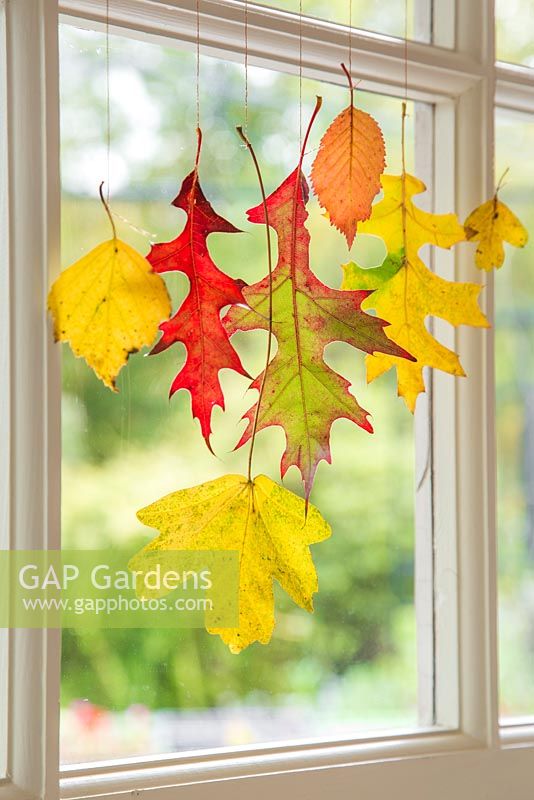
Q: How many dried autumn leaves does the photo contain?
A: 7